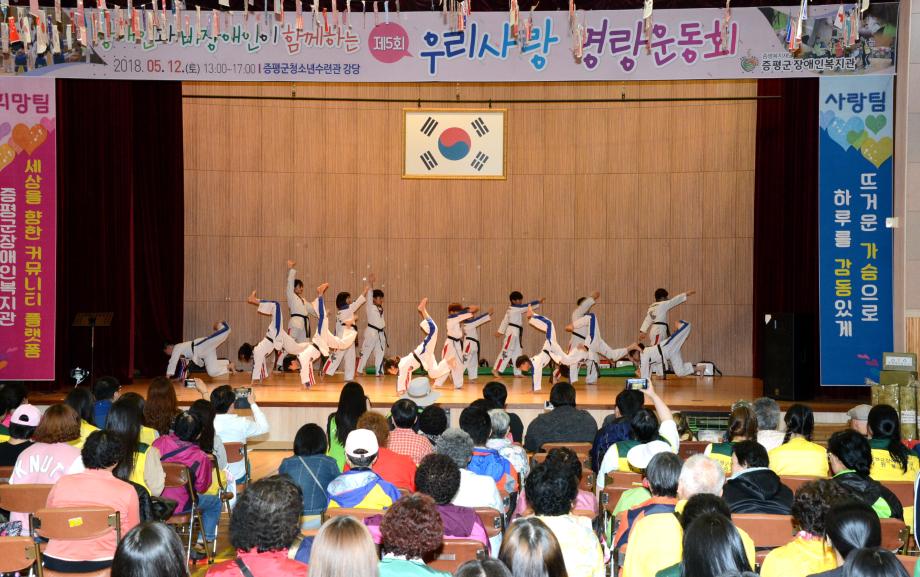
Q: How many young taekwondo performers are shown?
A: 15